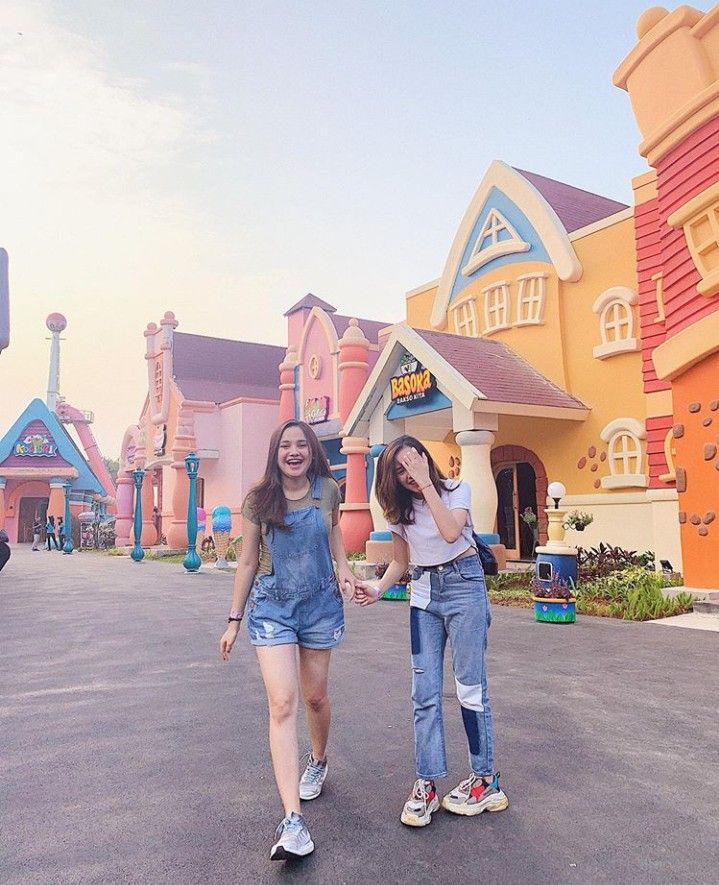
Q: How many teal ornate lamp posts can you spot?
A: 3